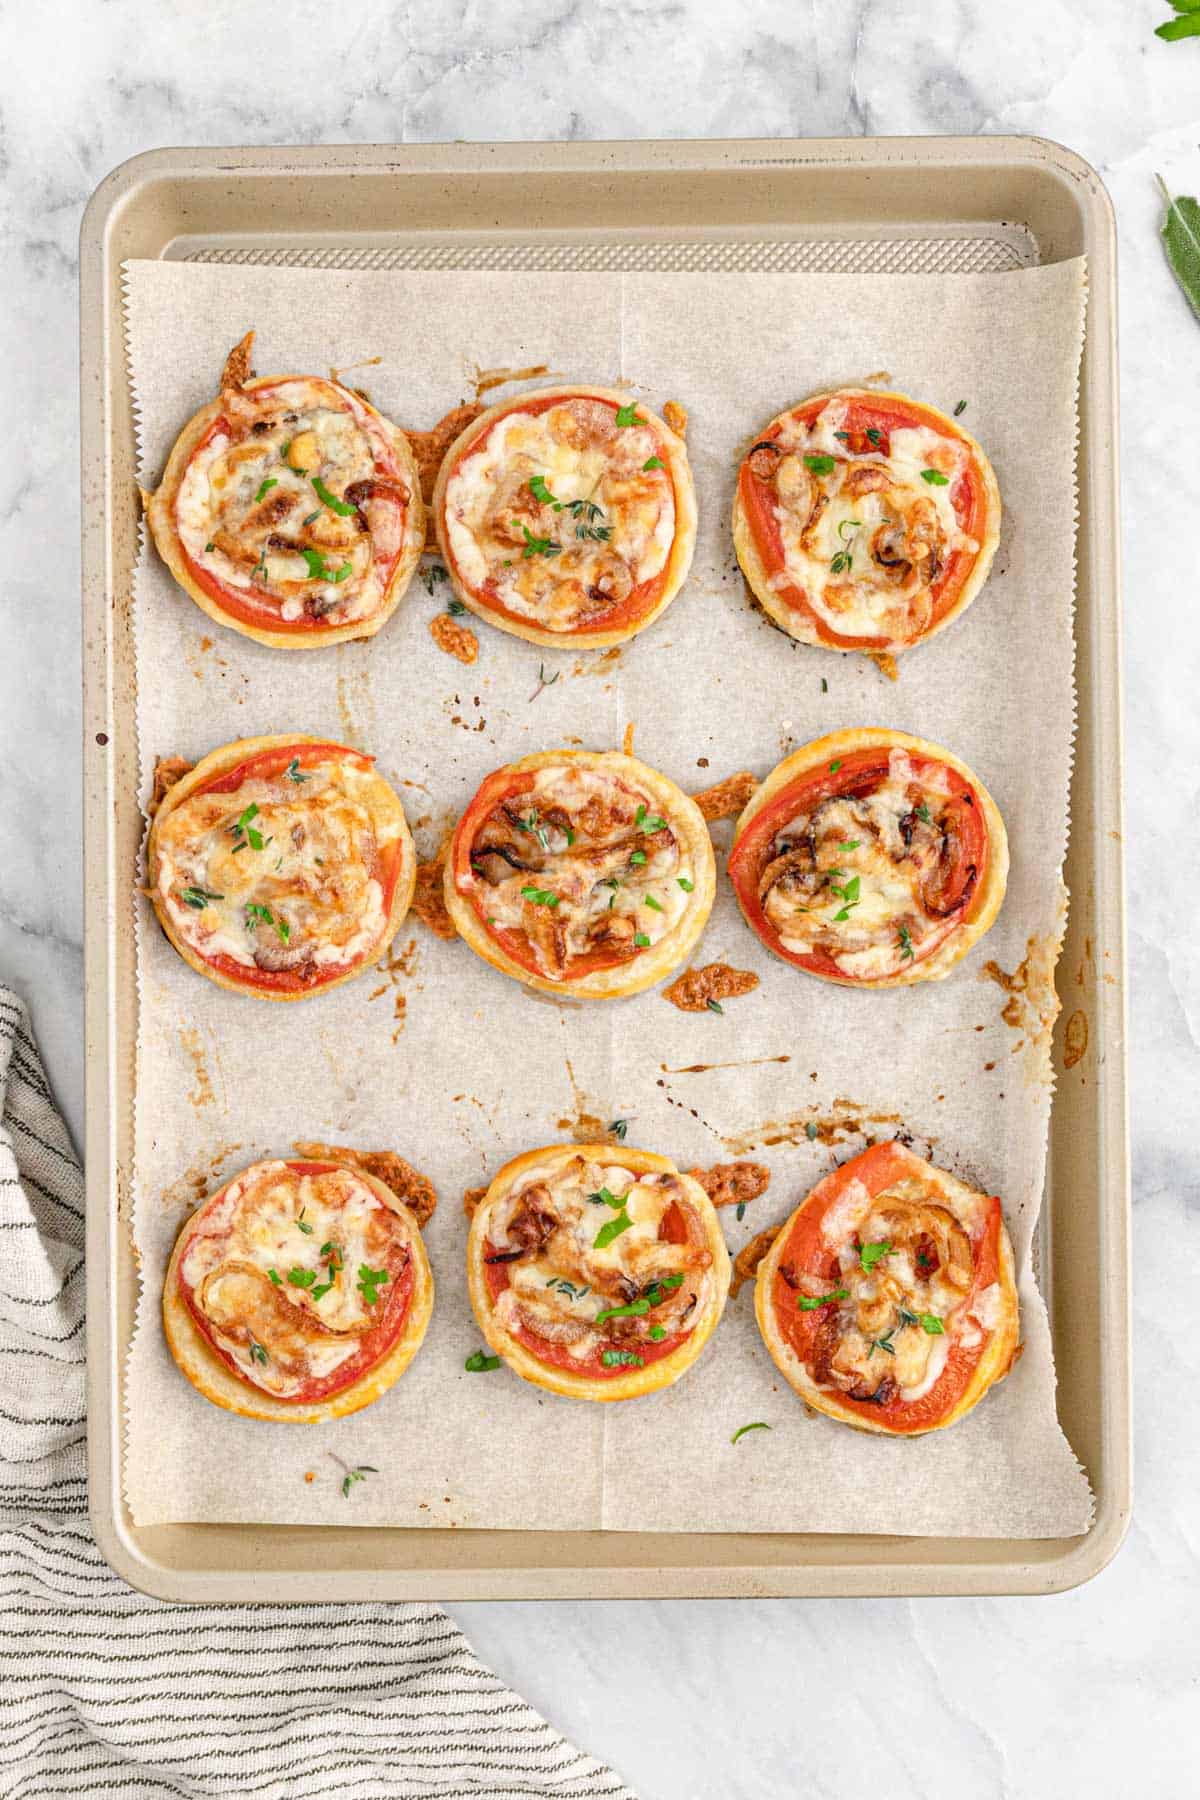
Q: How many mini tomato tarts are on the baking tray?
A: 9